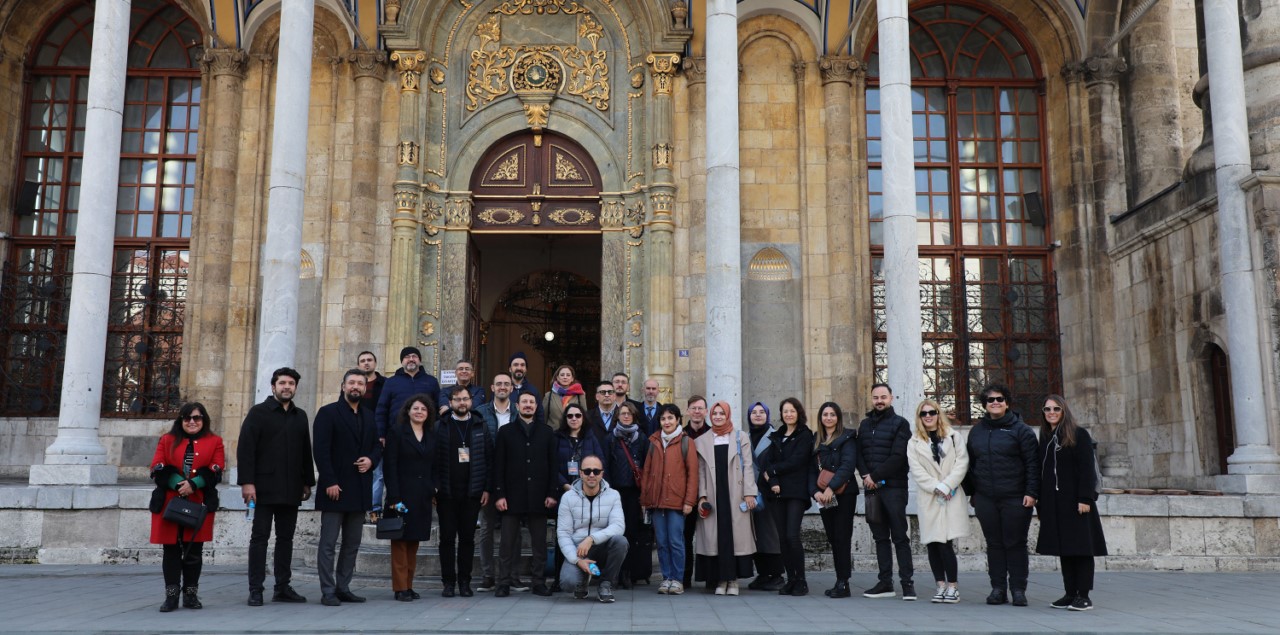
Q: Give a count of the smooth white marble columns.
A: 5